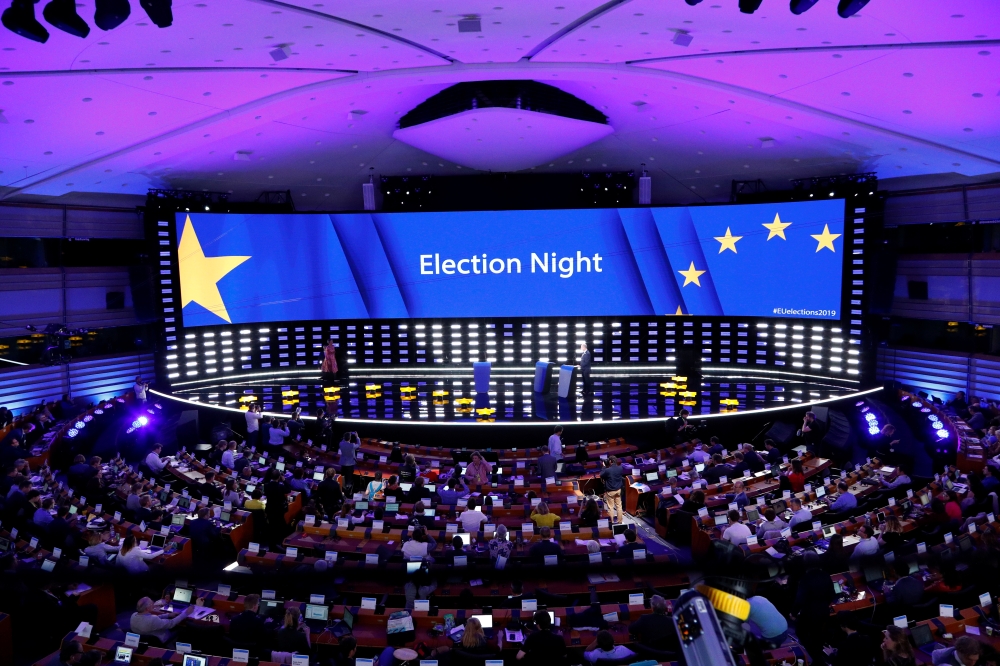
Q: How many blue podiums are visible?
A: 3